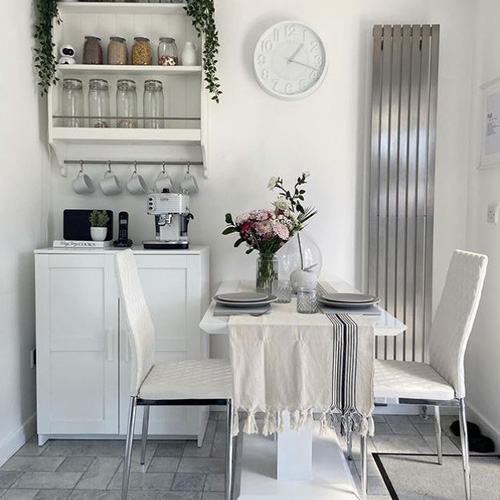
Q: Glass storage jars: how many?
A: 8